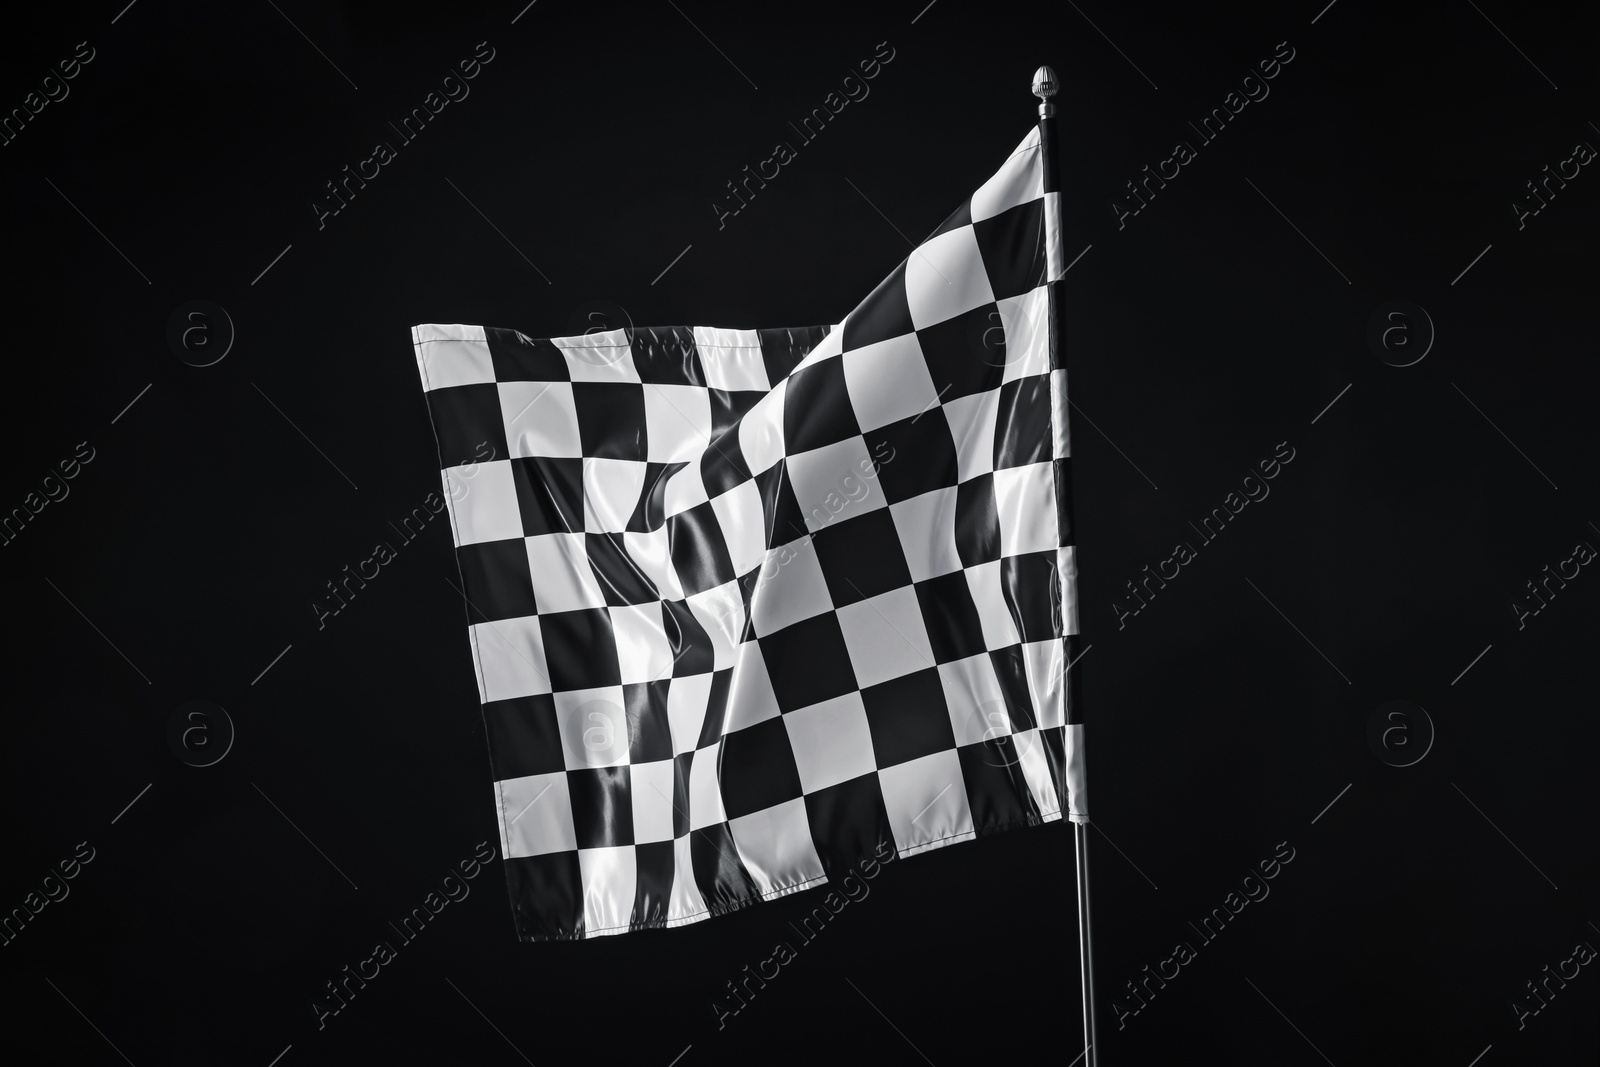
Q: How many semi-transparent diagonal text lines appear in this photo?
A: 15